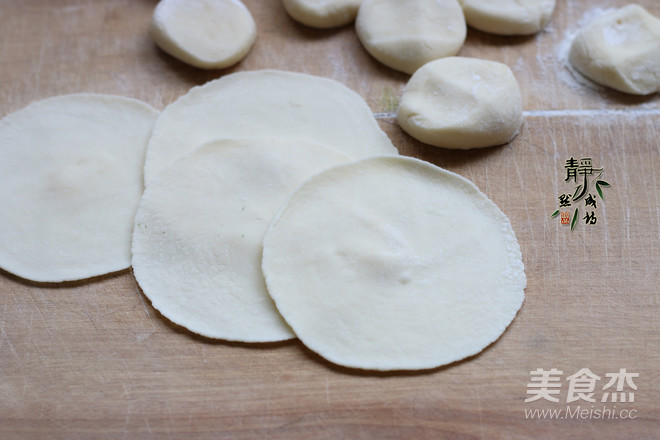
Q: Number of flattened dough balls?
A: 4